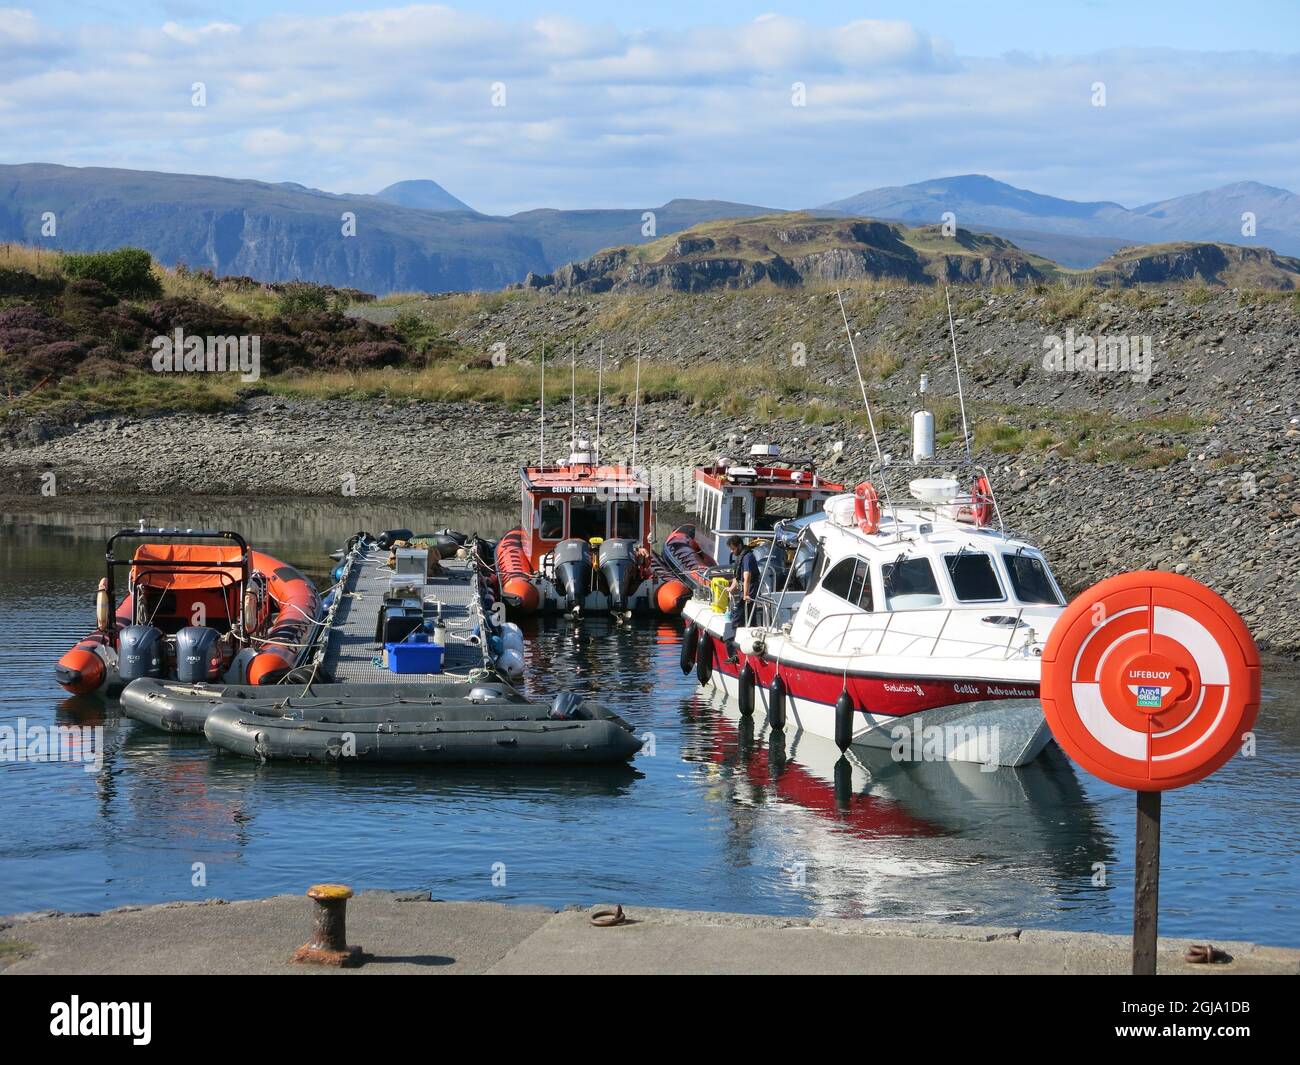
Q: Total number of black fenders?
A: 5